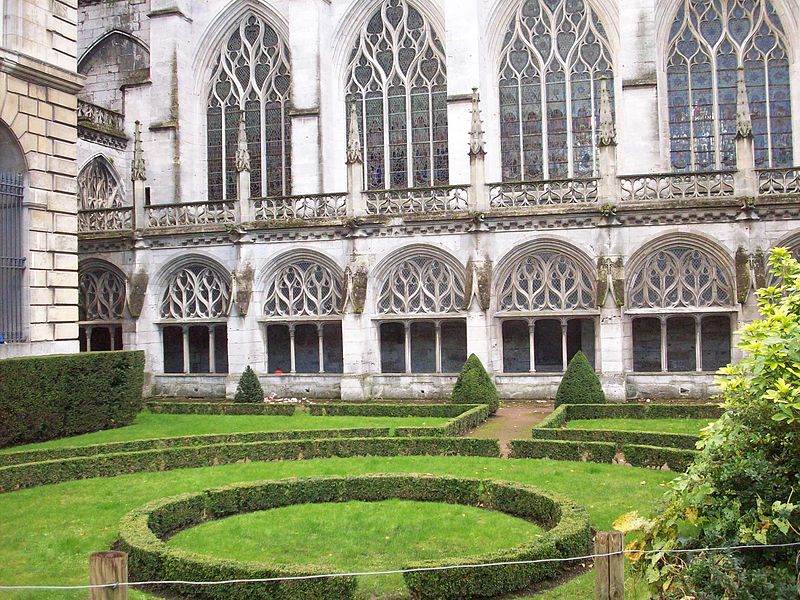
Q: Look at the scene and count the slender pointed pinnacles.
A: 6